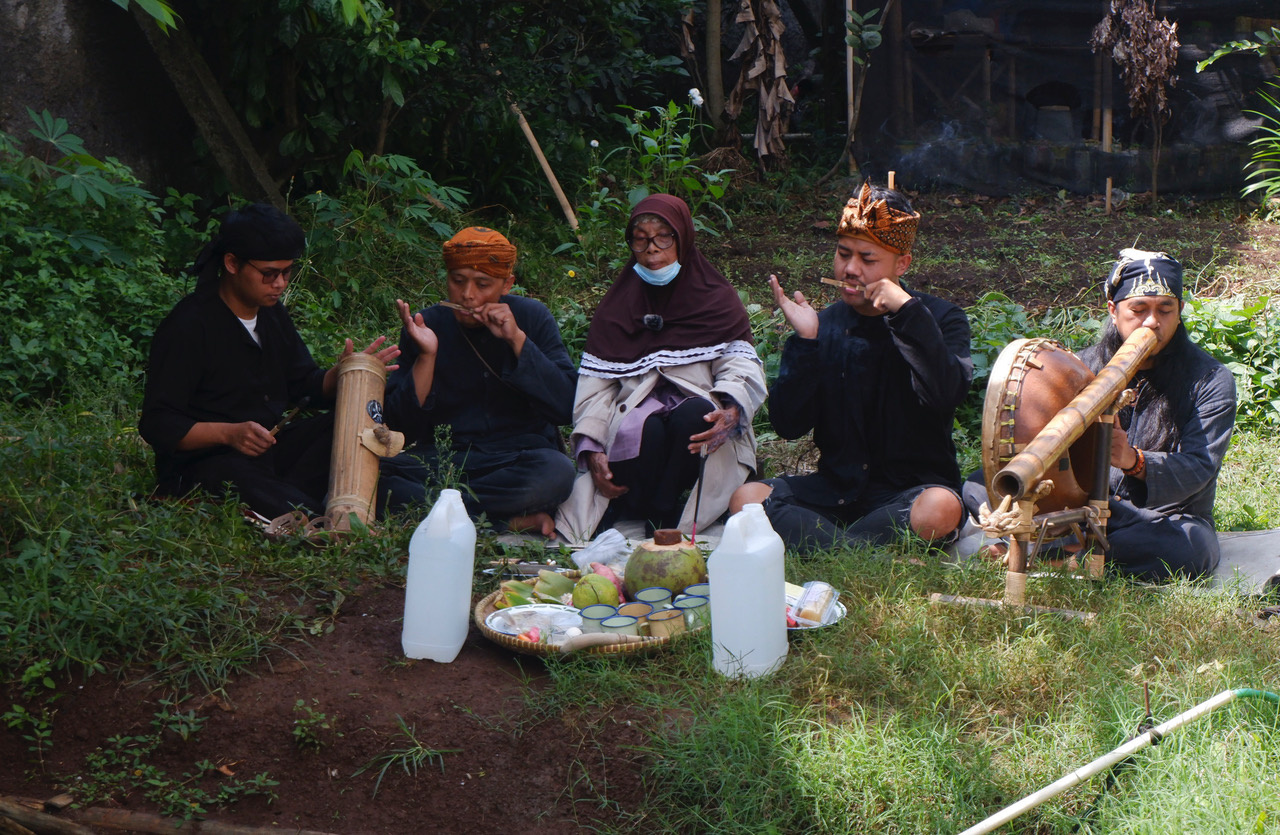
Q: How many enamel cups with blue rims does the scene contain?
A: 7